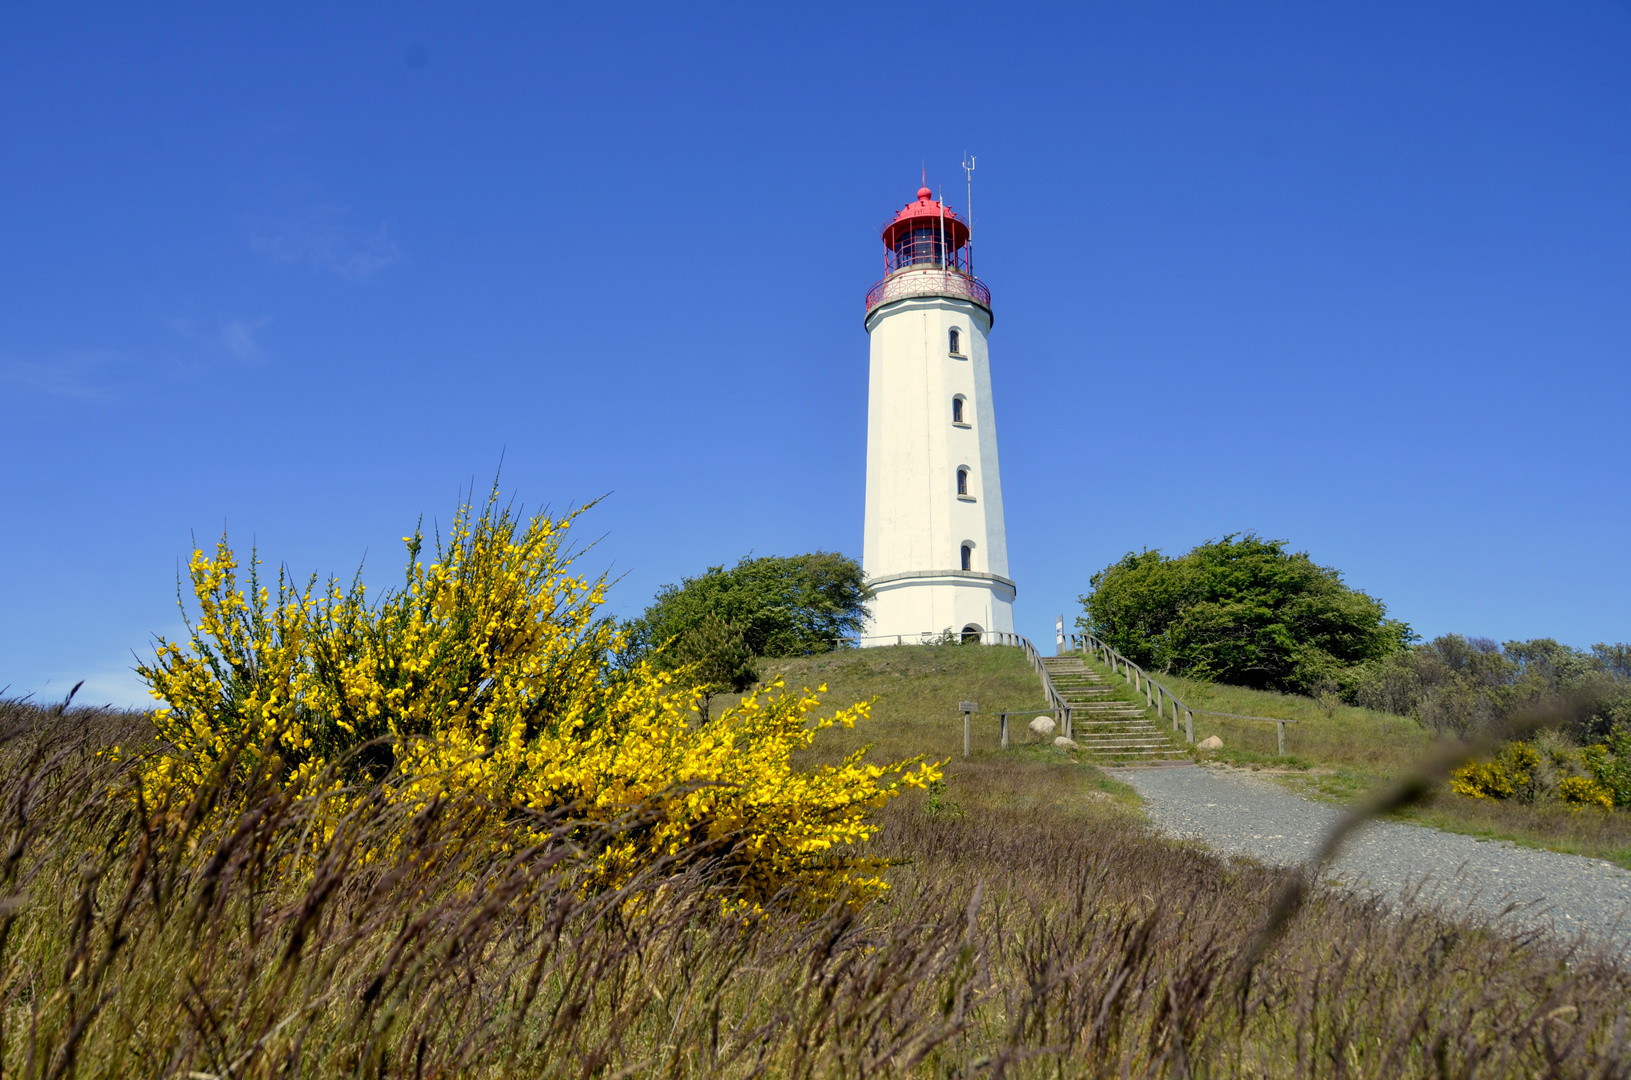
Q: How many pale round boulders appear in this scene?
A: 3